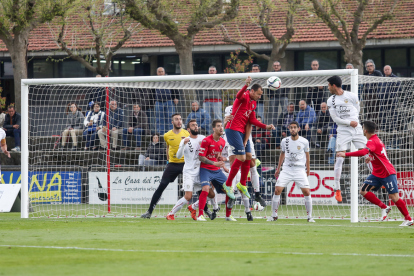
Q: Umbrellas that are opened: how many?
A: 0